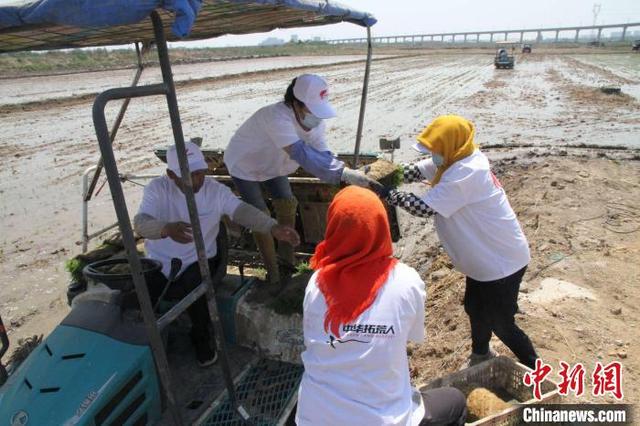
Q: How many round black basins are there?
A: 1